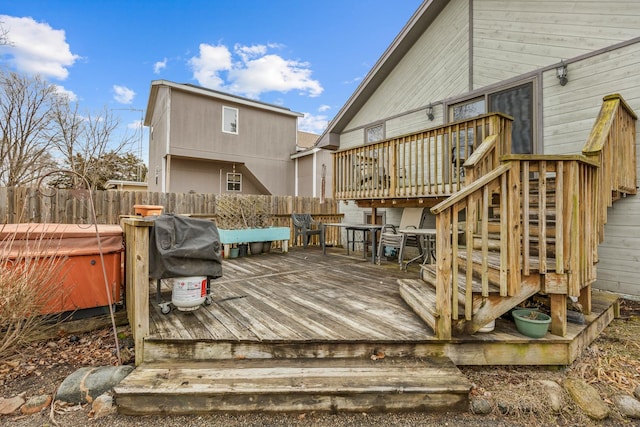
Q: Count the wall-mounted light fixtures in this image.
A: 2